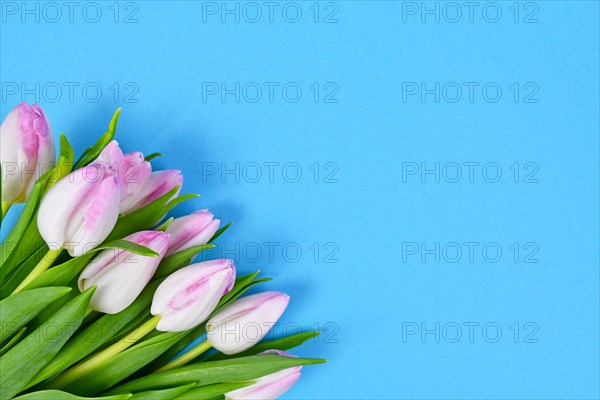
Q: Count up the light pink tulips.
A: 9